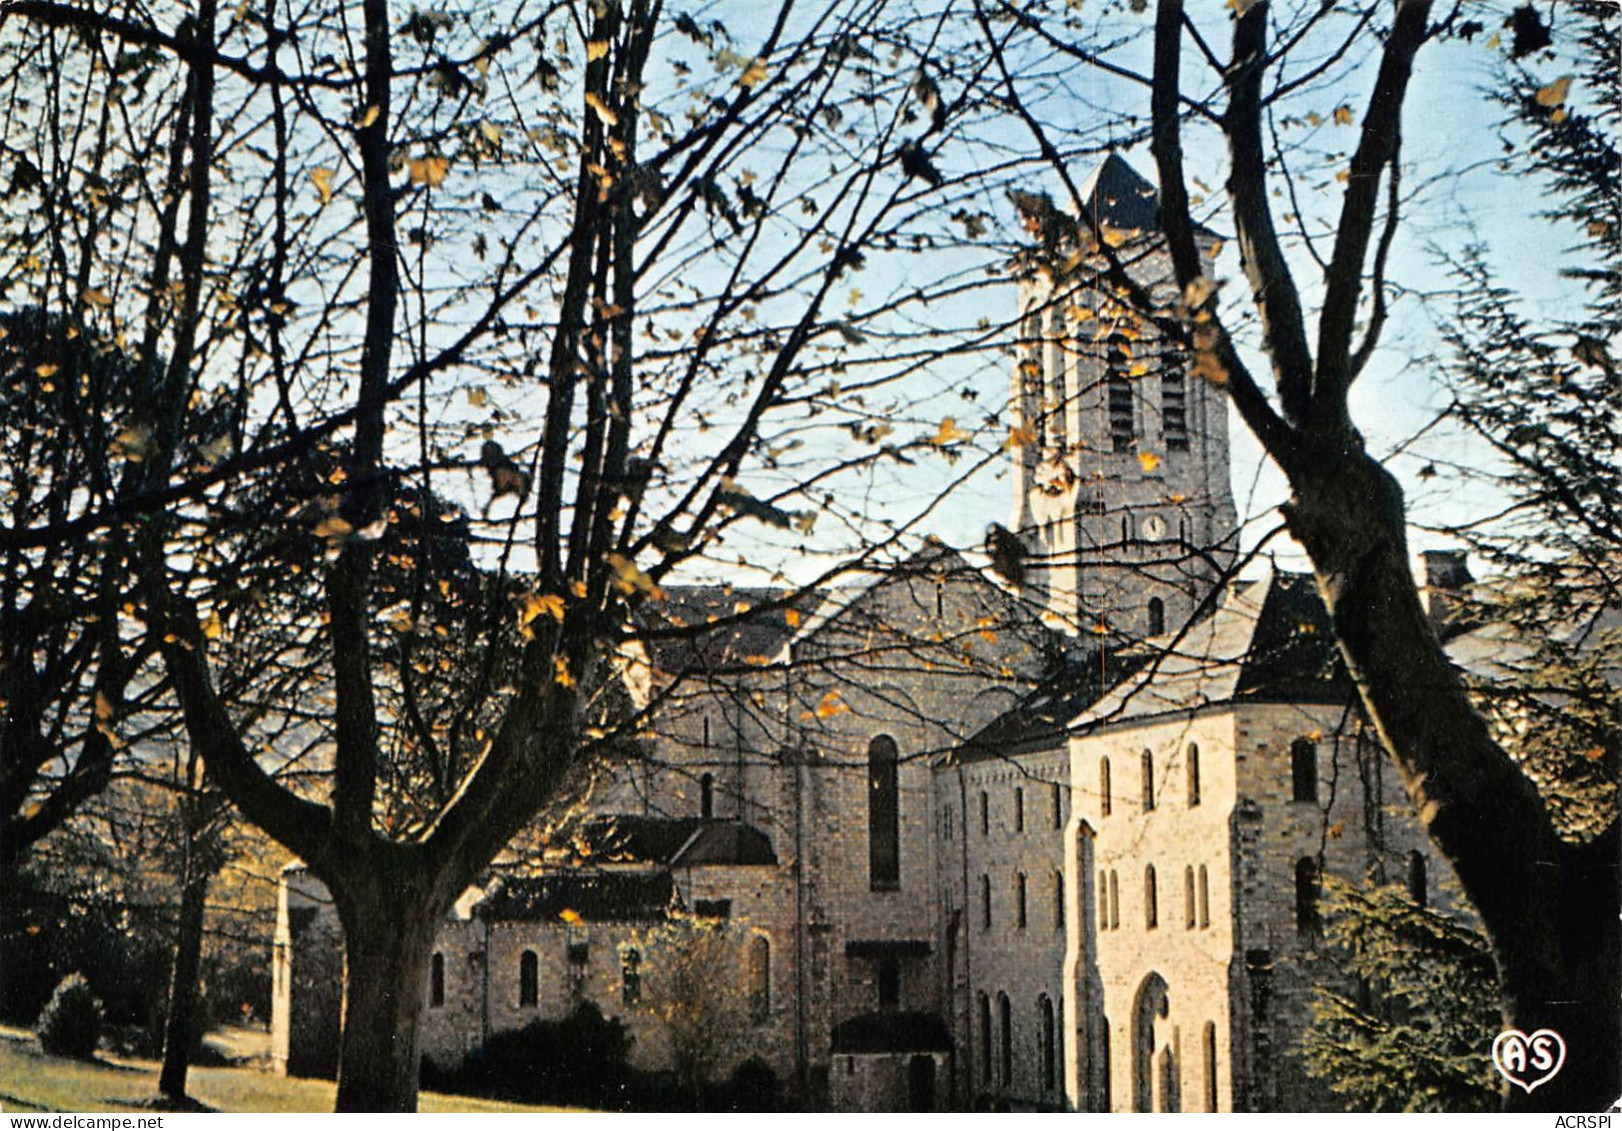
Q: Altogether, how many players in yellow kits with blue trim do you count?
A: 0